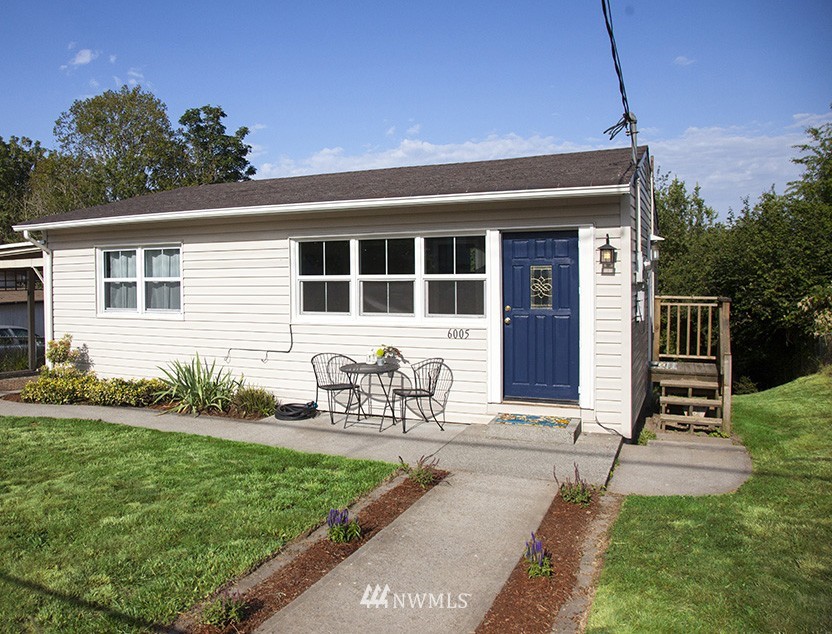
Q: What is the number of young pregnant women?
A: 0